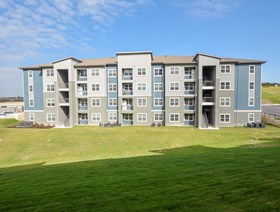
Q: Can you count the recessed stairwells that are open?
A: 2